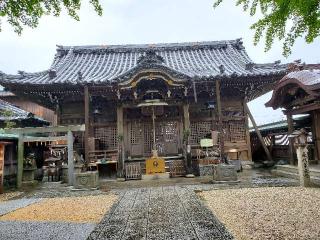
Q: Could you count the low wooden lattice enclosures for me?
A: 2